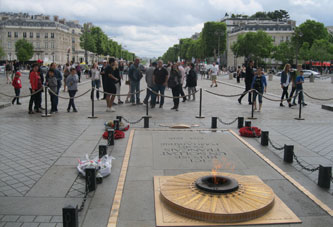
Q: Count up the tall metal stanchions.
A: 6